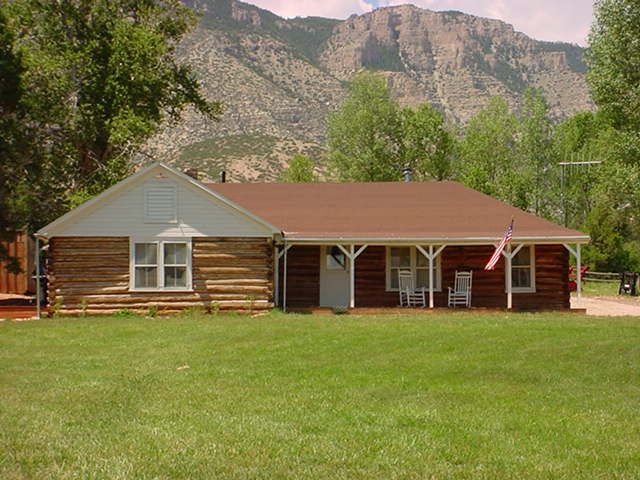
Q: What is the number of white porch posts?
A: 5